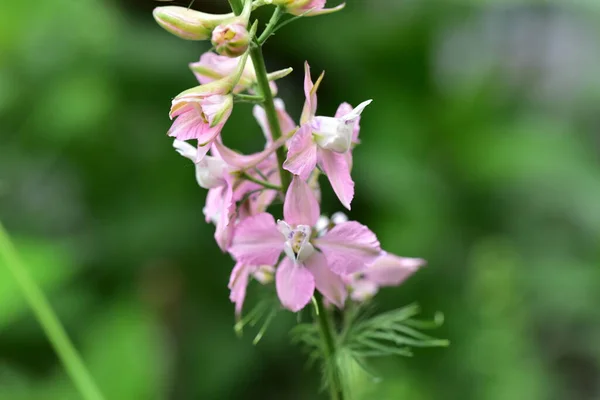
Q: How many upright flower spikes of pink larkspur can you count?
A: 1